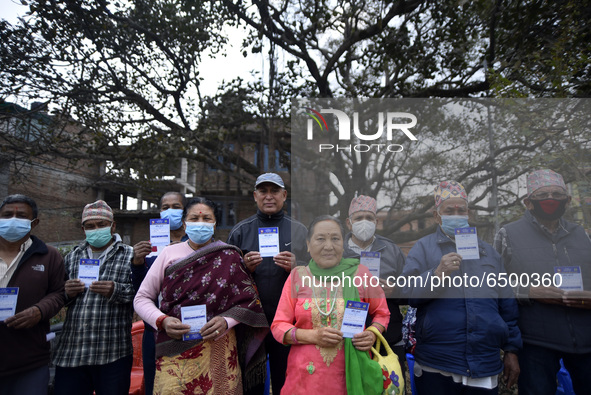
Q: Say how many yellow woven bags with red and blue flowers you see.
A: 1